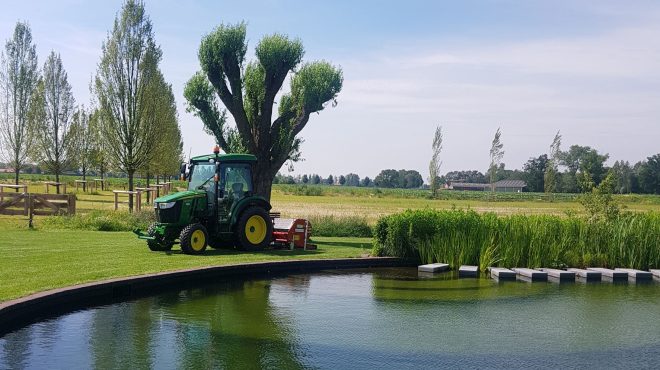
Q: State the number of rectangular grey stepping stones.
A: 9